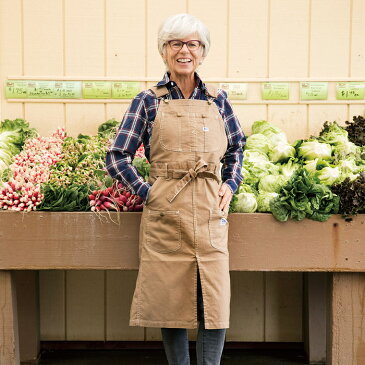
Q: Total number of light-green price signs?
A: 9